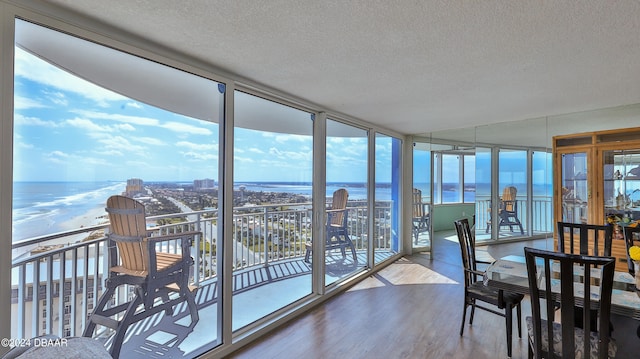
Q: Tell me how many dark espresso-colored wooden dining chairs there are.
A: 4